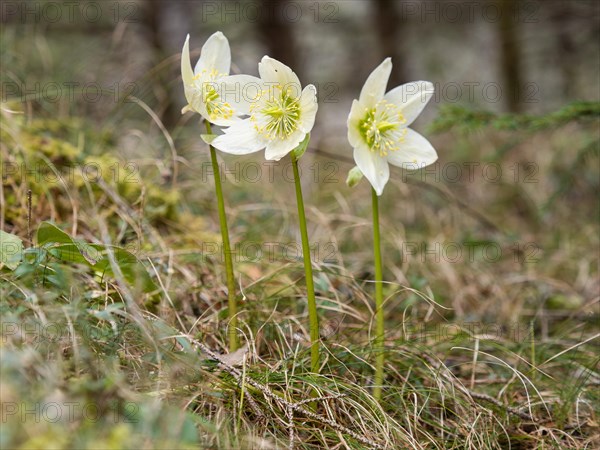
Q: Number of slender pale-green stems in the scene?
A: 3